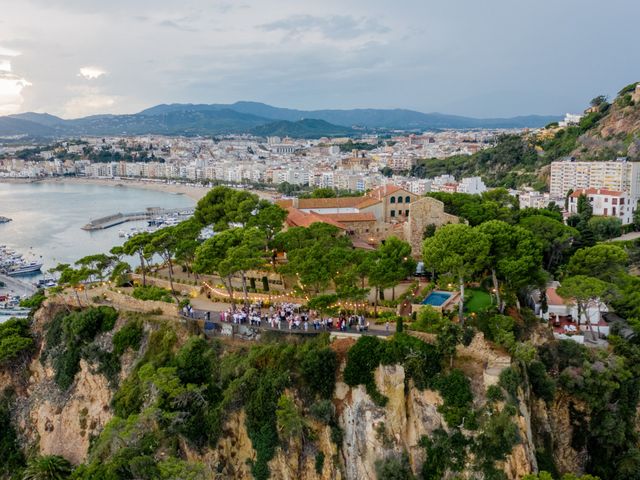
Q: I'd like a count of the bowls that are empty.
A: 0